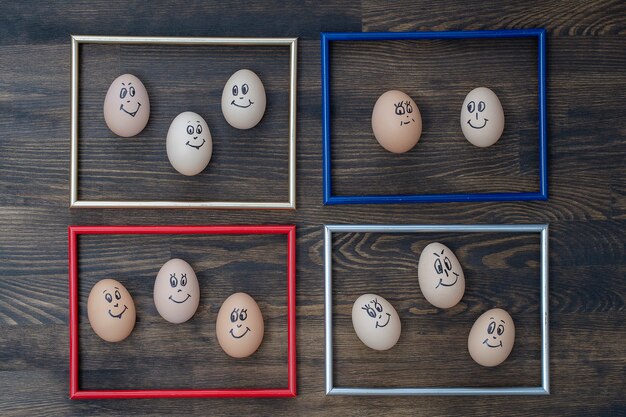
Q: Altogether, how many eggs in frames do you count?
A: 11